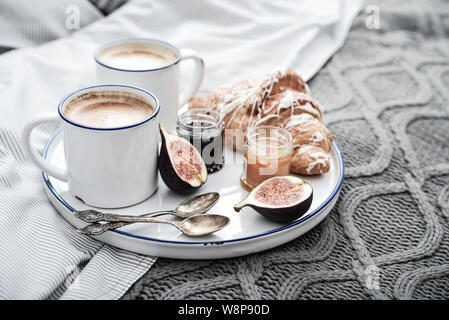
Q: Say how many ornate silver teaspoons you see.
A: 2